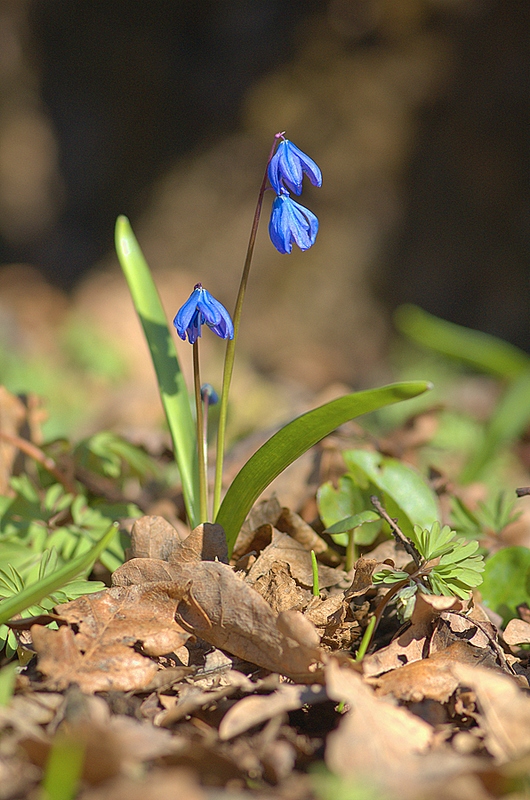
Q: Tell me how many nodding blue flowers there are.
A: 3